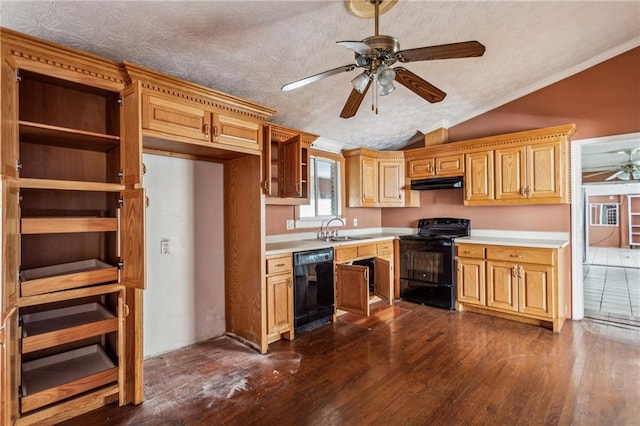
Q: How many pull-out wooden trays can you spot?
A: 4